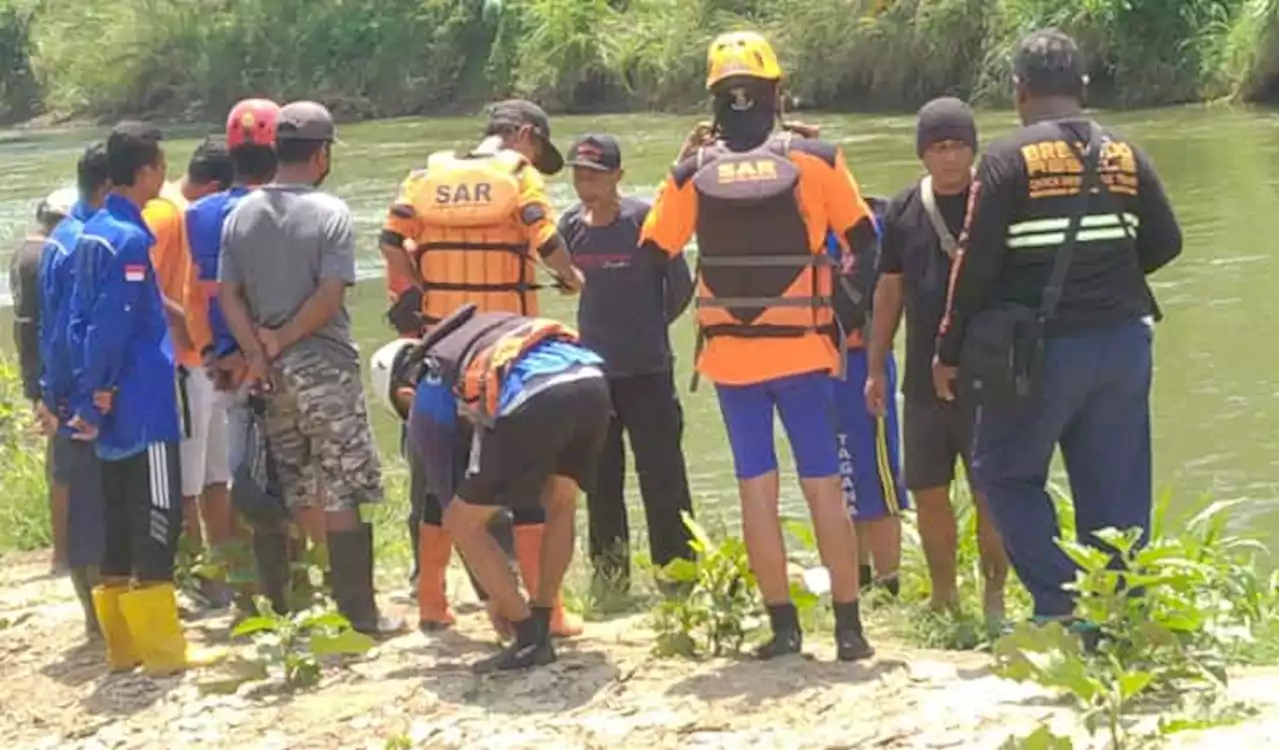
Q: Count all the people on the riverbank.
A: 13